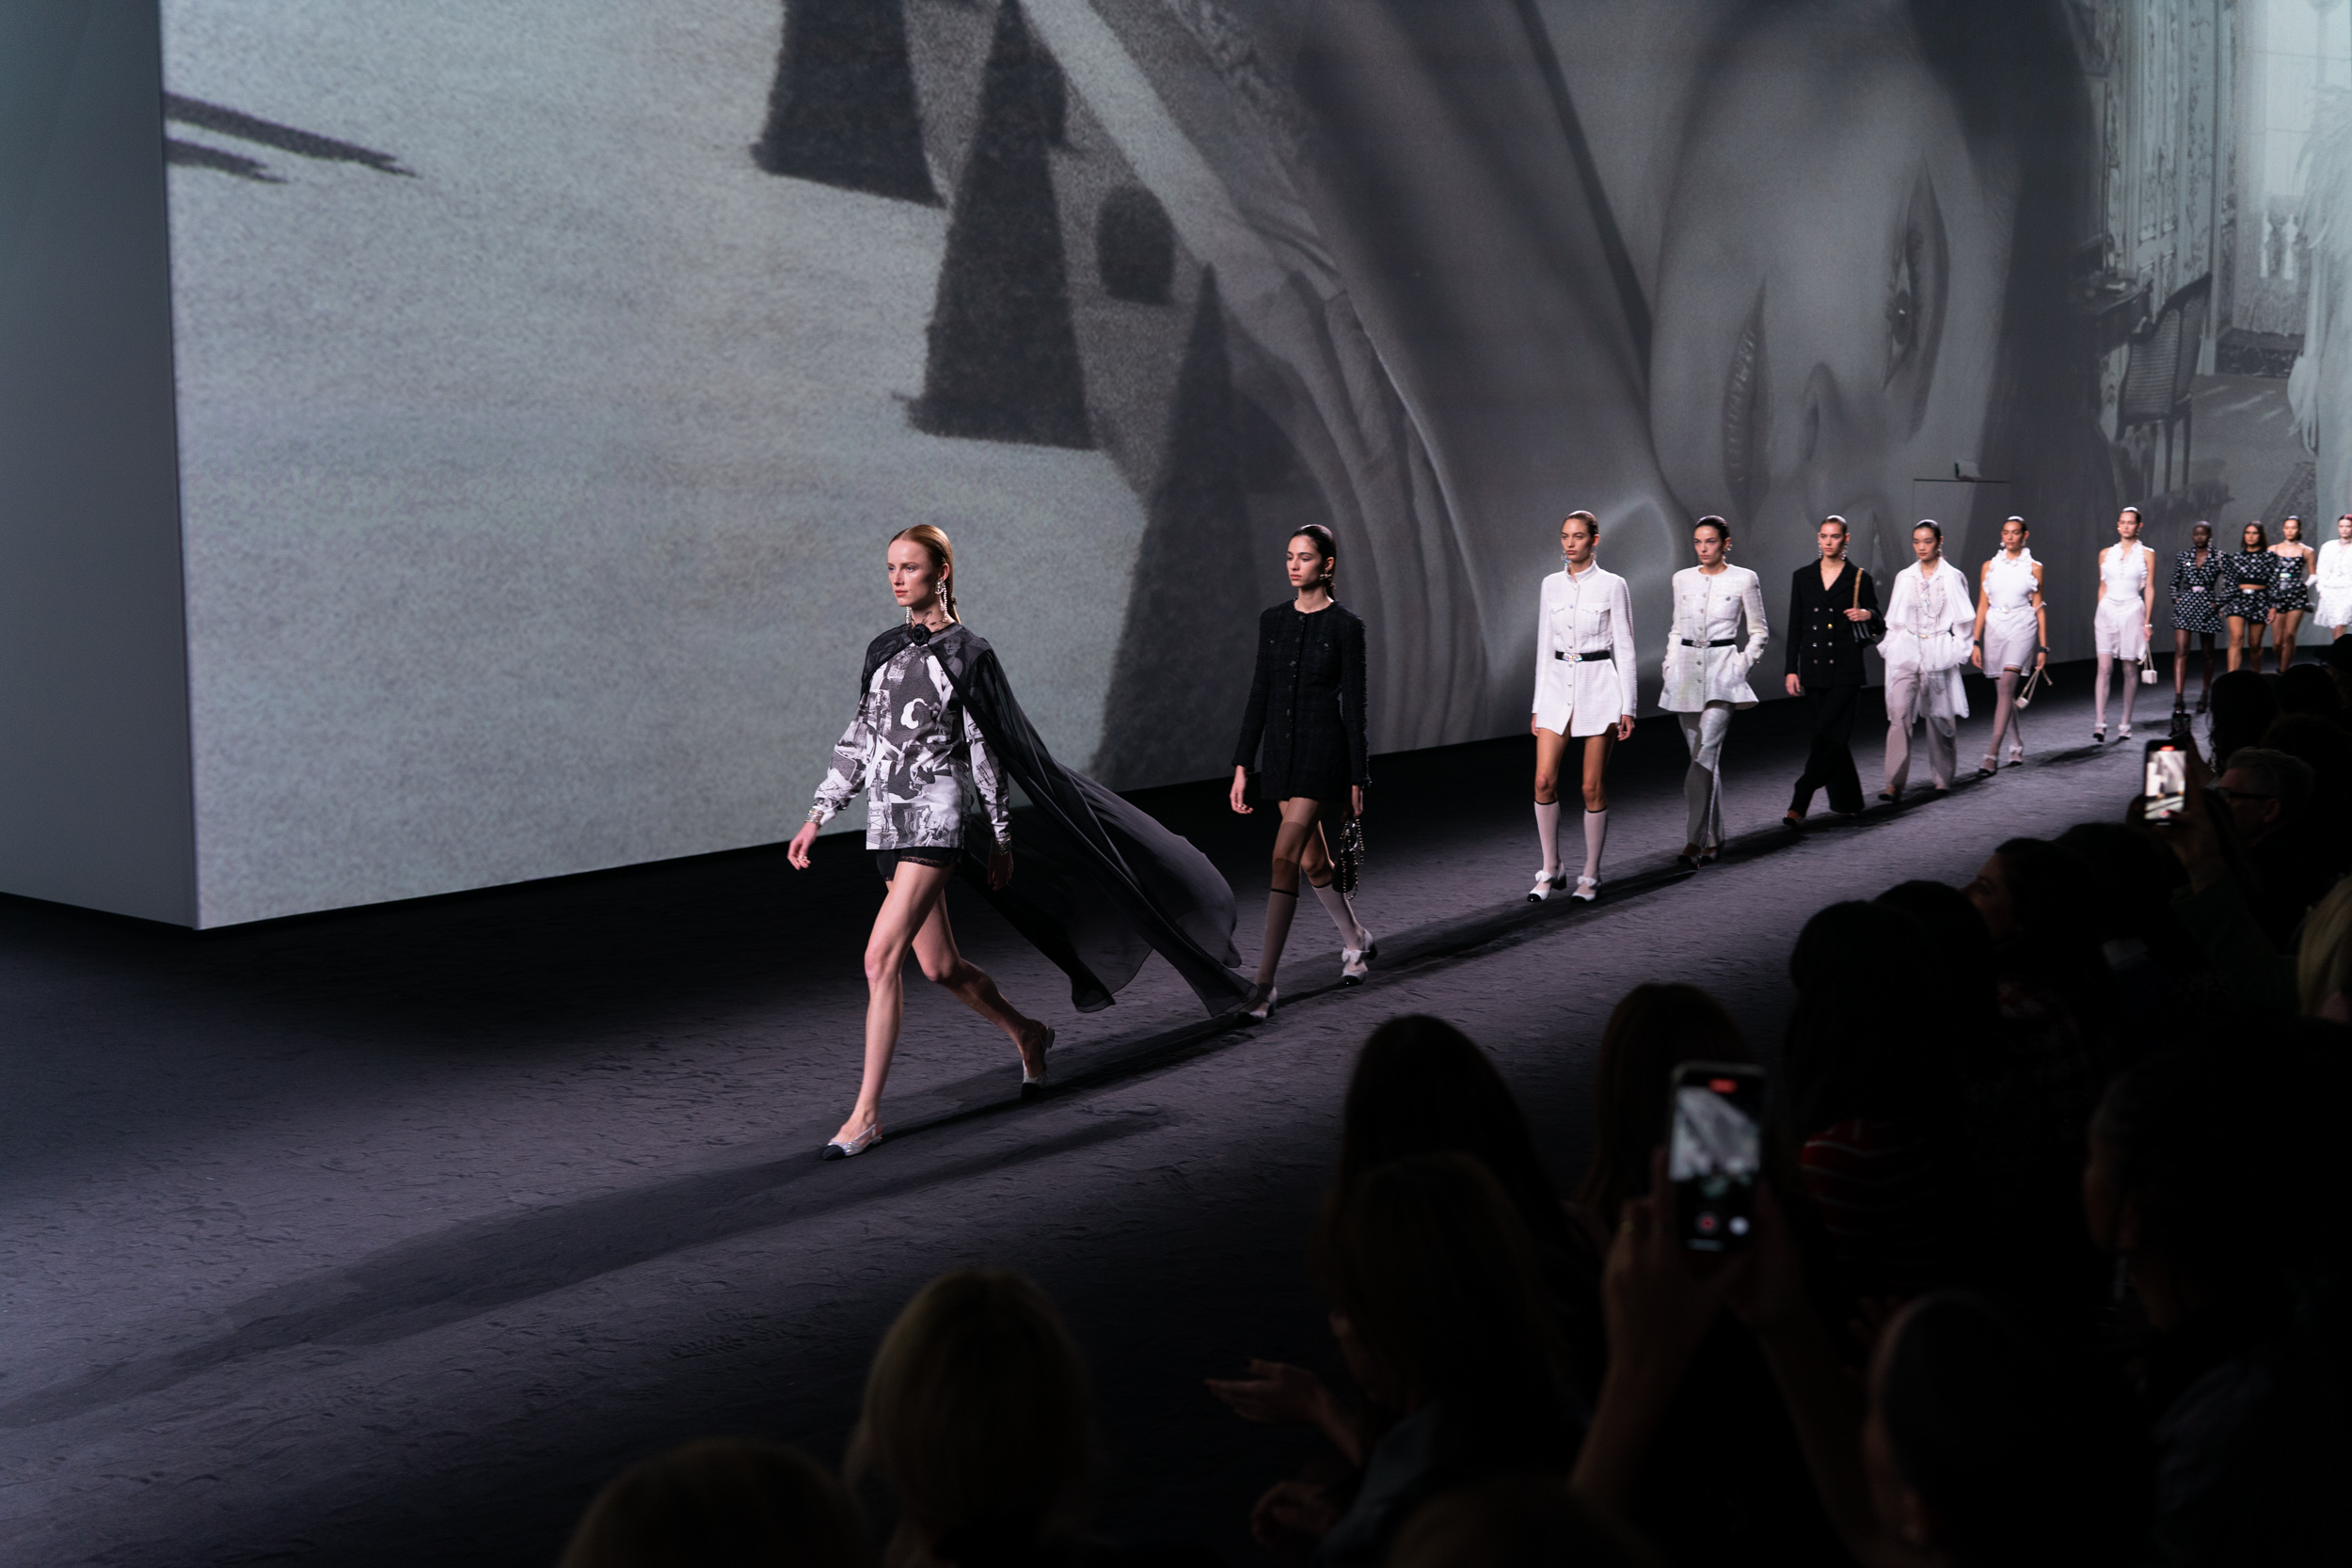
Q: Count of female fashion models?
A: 12